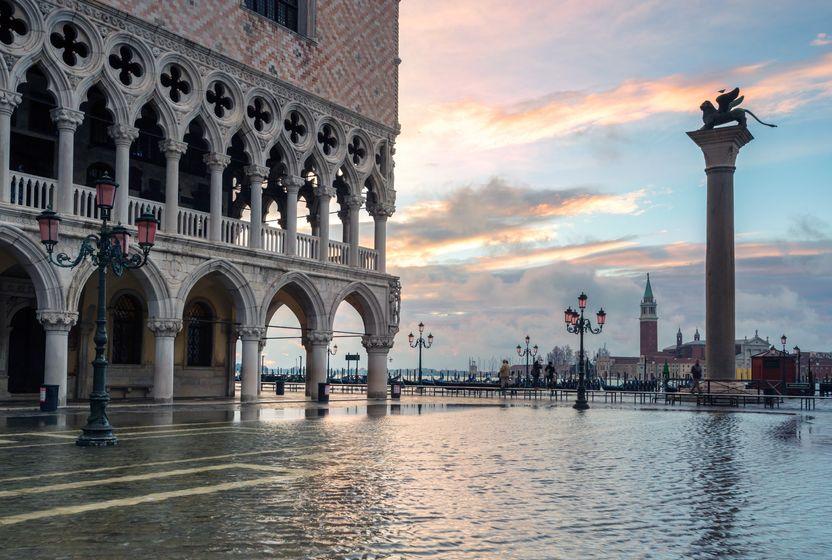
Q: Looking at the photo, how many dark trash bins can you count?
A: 4